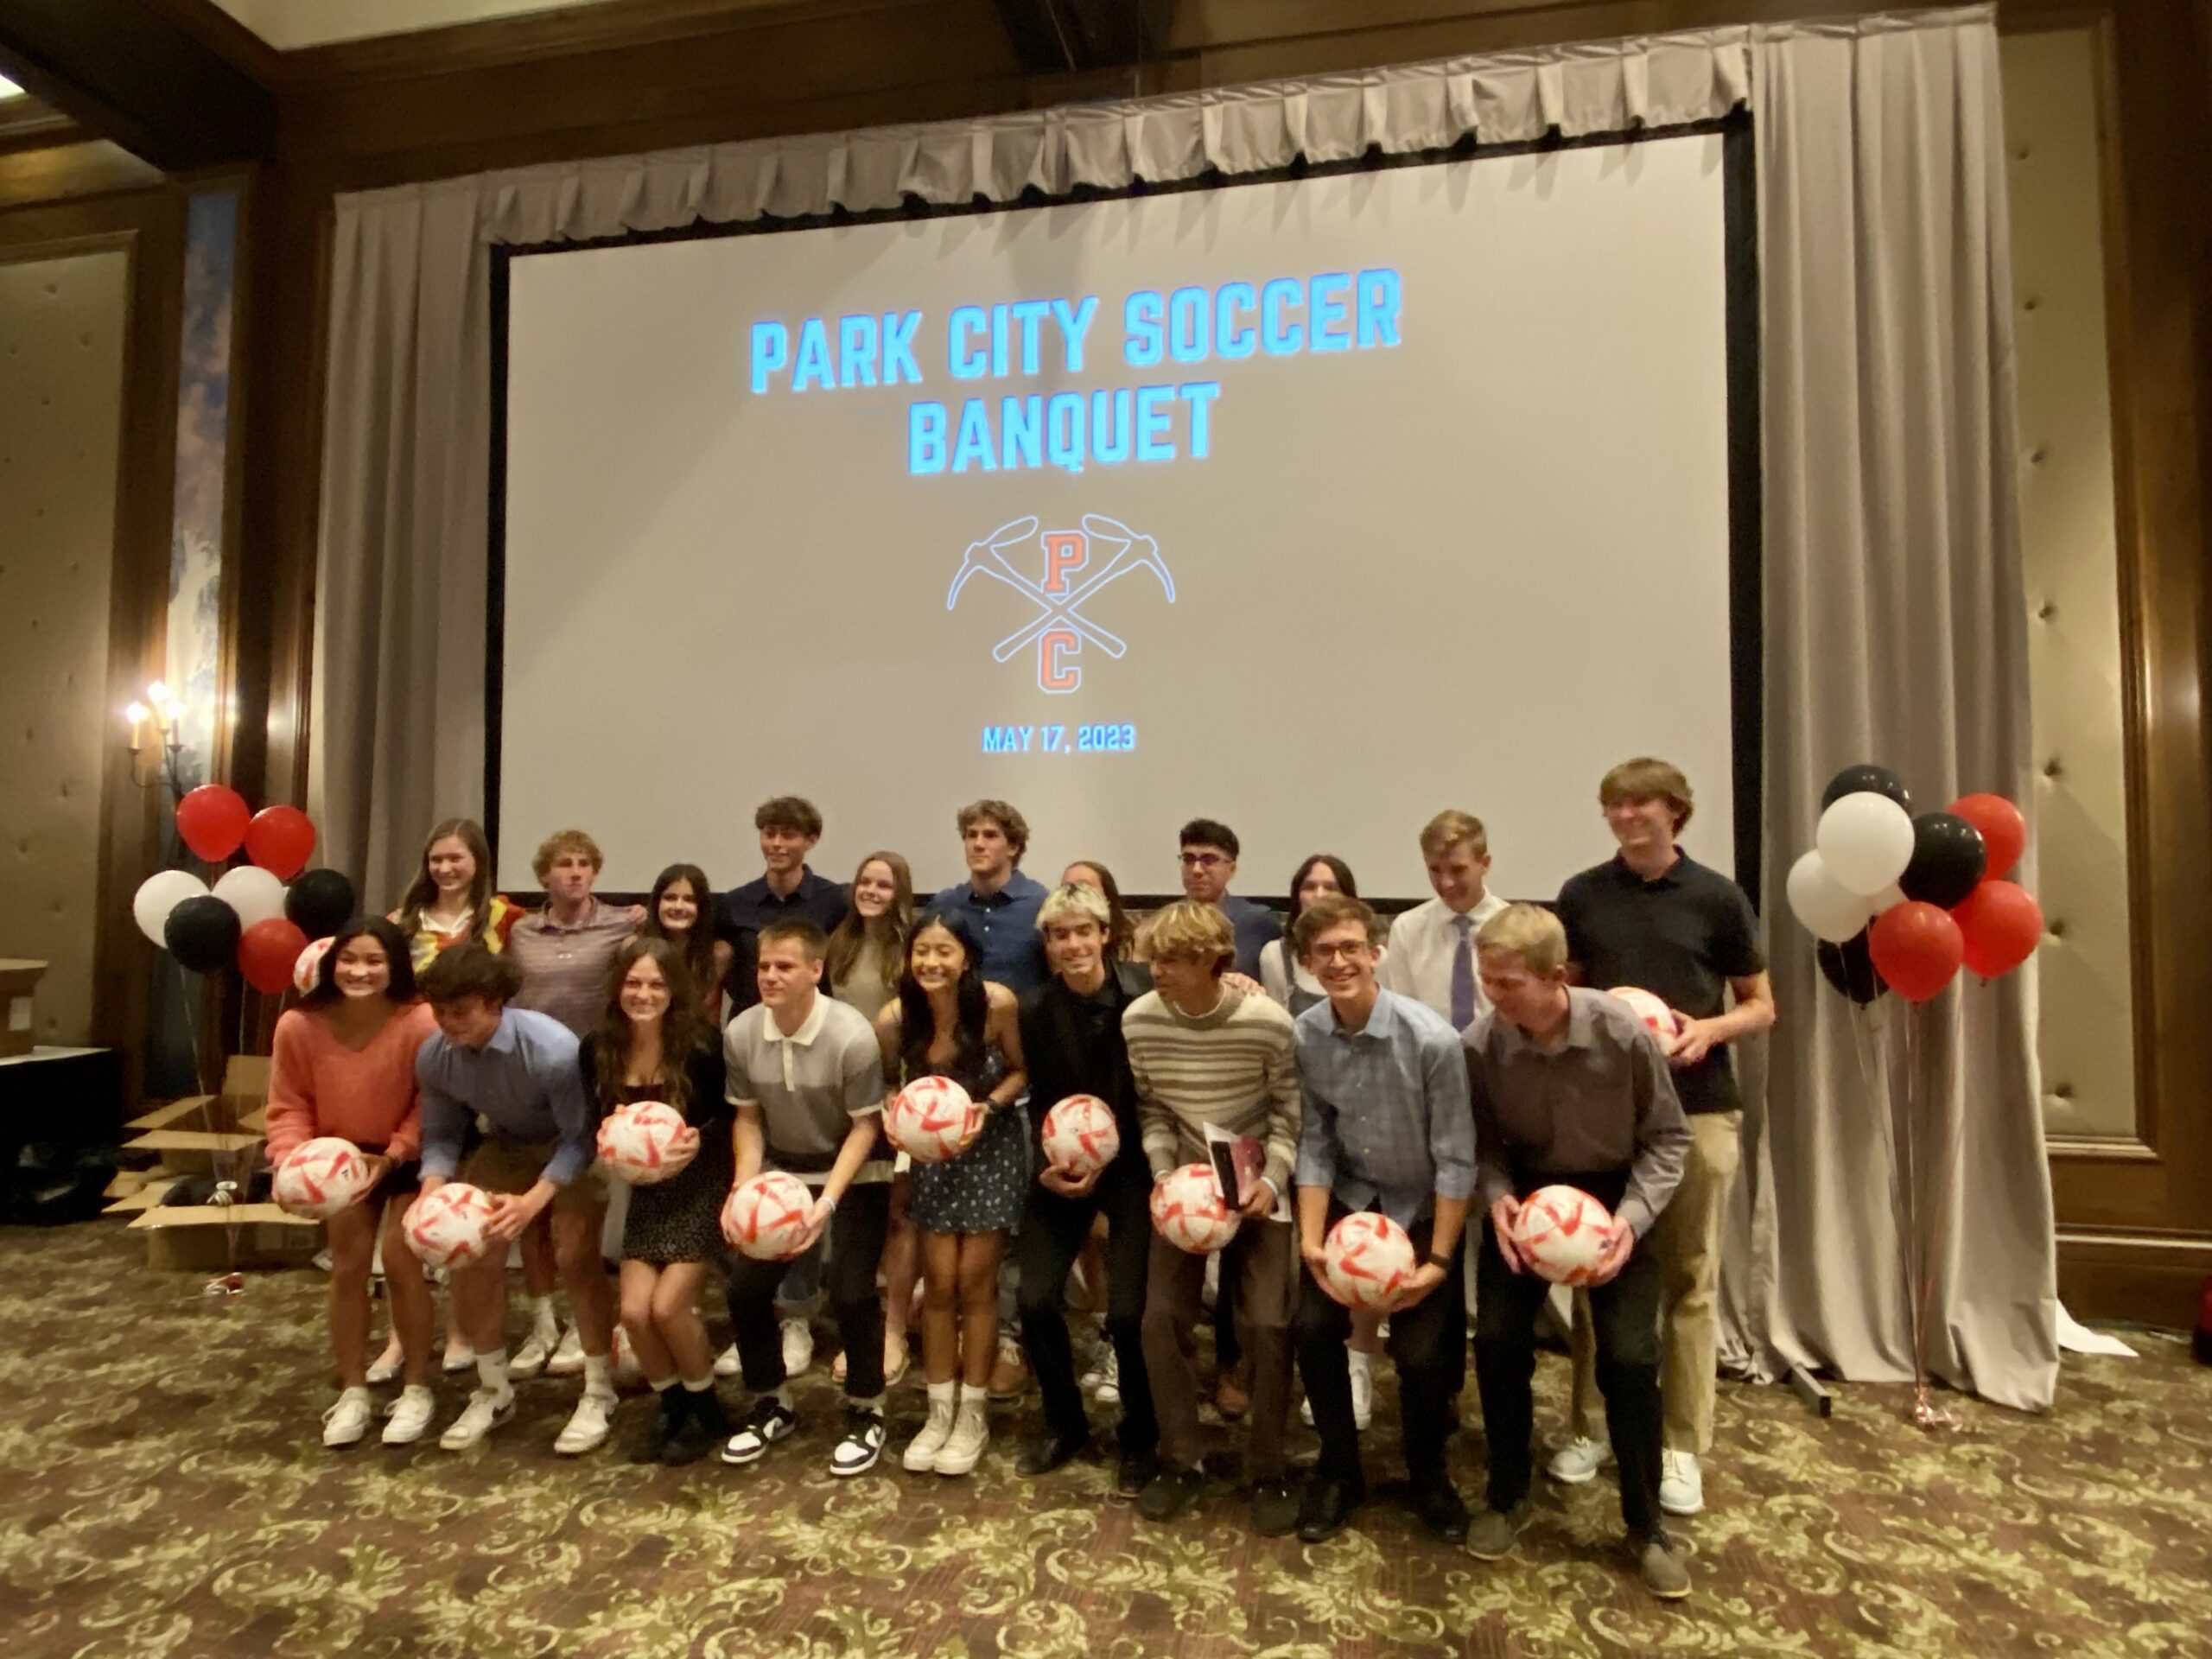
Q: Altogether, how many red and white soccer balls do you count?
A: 12